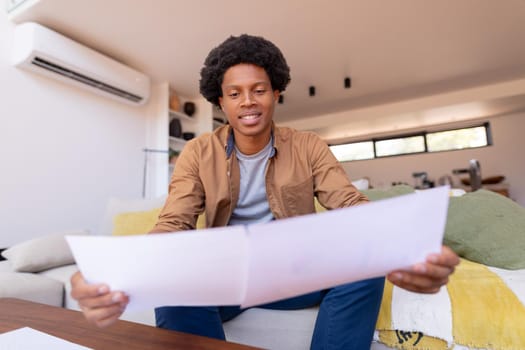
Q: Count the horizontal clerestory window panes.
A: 3